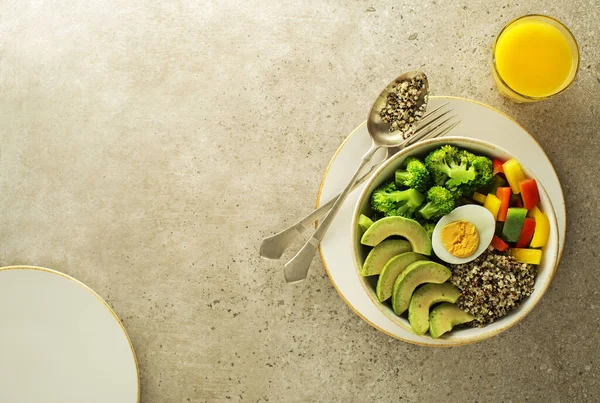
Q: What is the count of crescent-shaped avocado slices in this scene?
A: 6